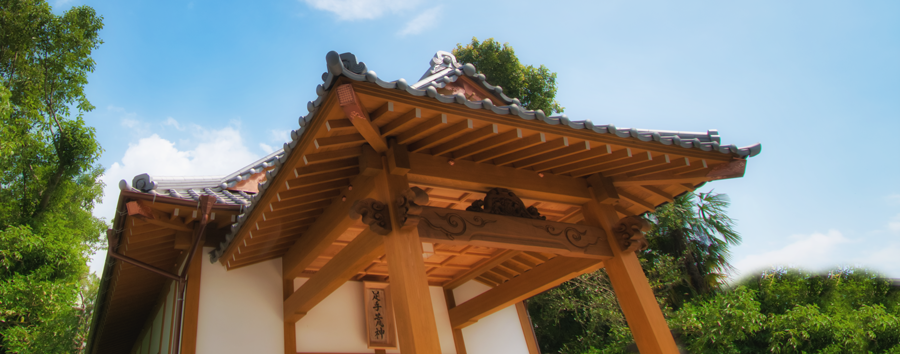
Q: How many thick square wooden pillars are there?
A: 2